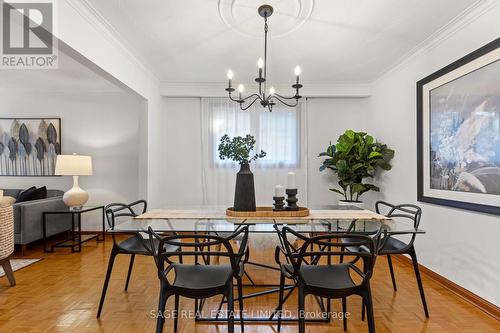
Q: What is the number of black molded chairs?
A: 4